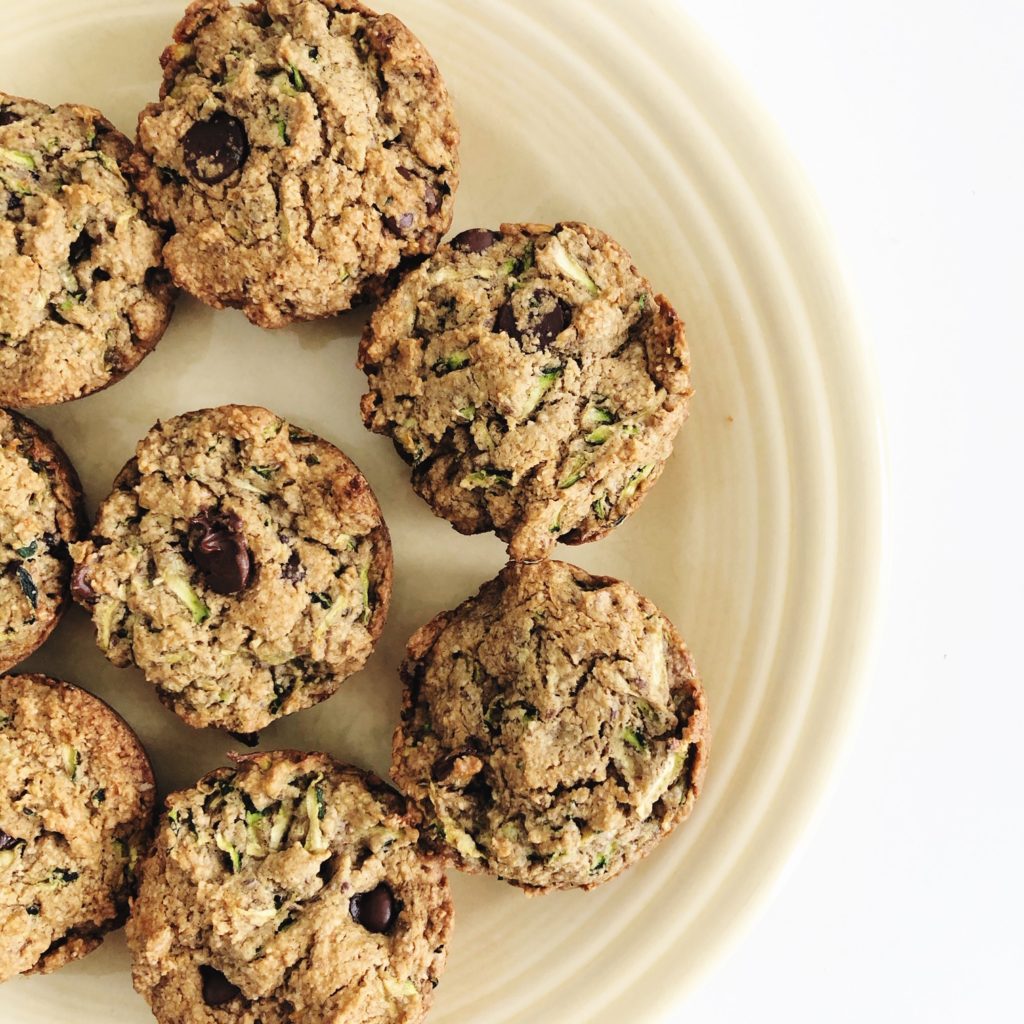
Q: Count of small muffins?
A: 8